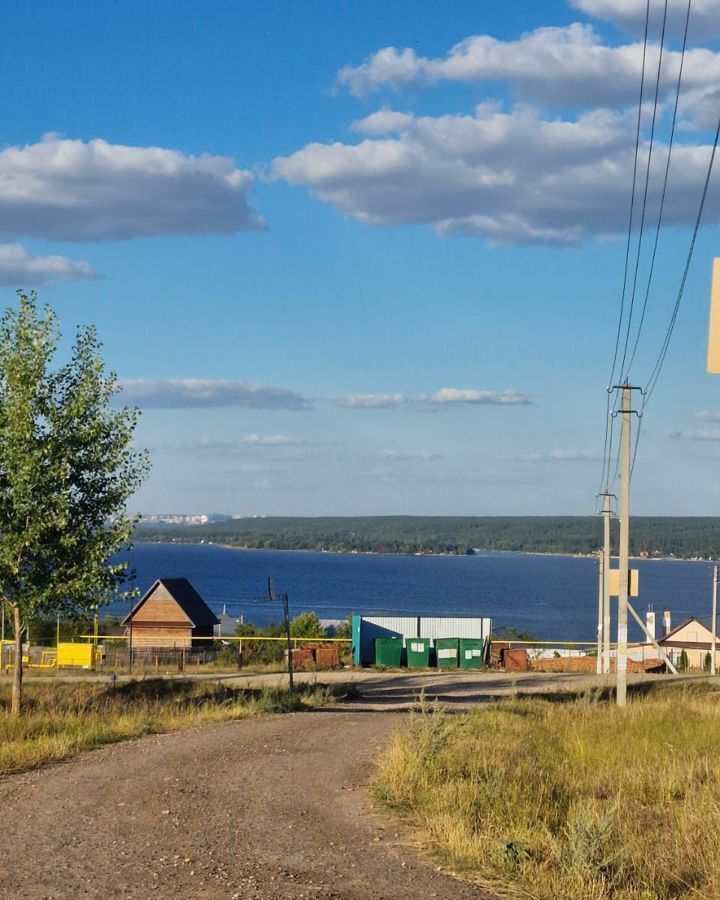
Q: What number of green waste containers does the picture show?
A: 4